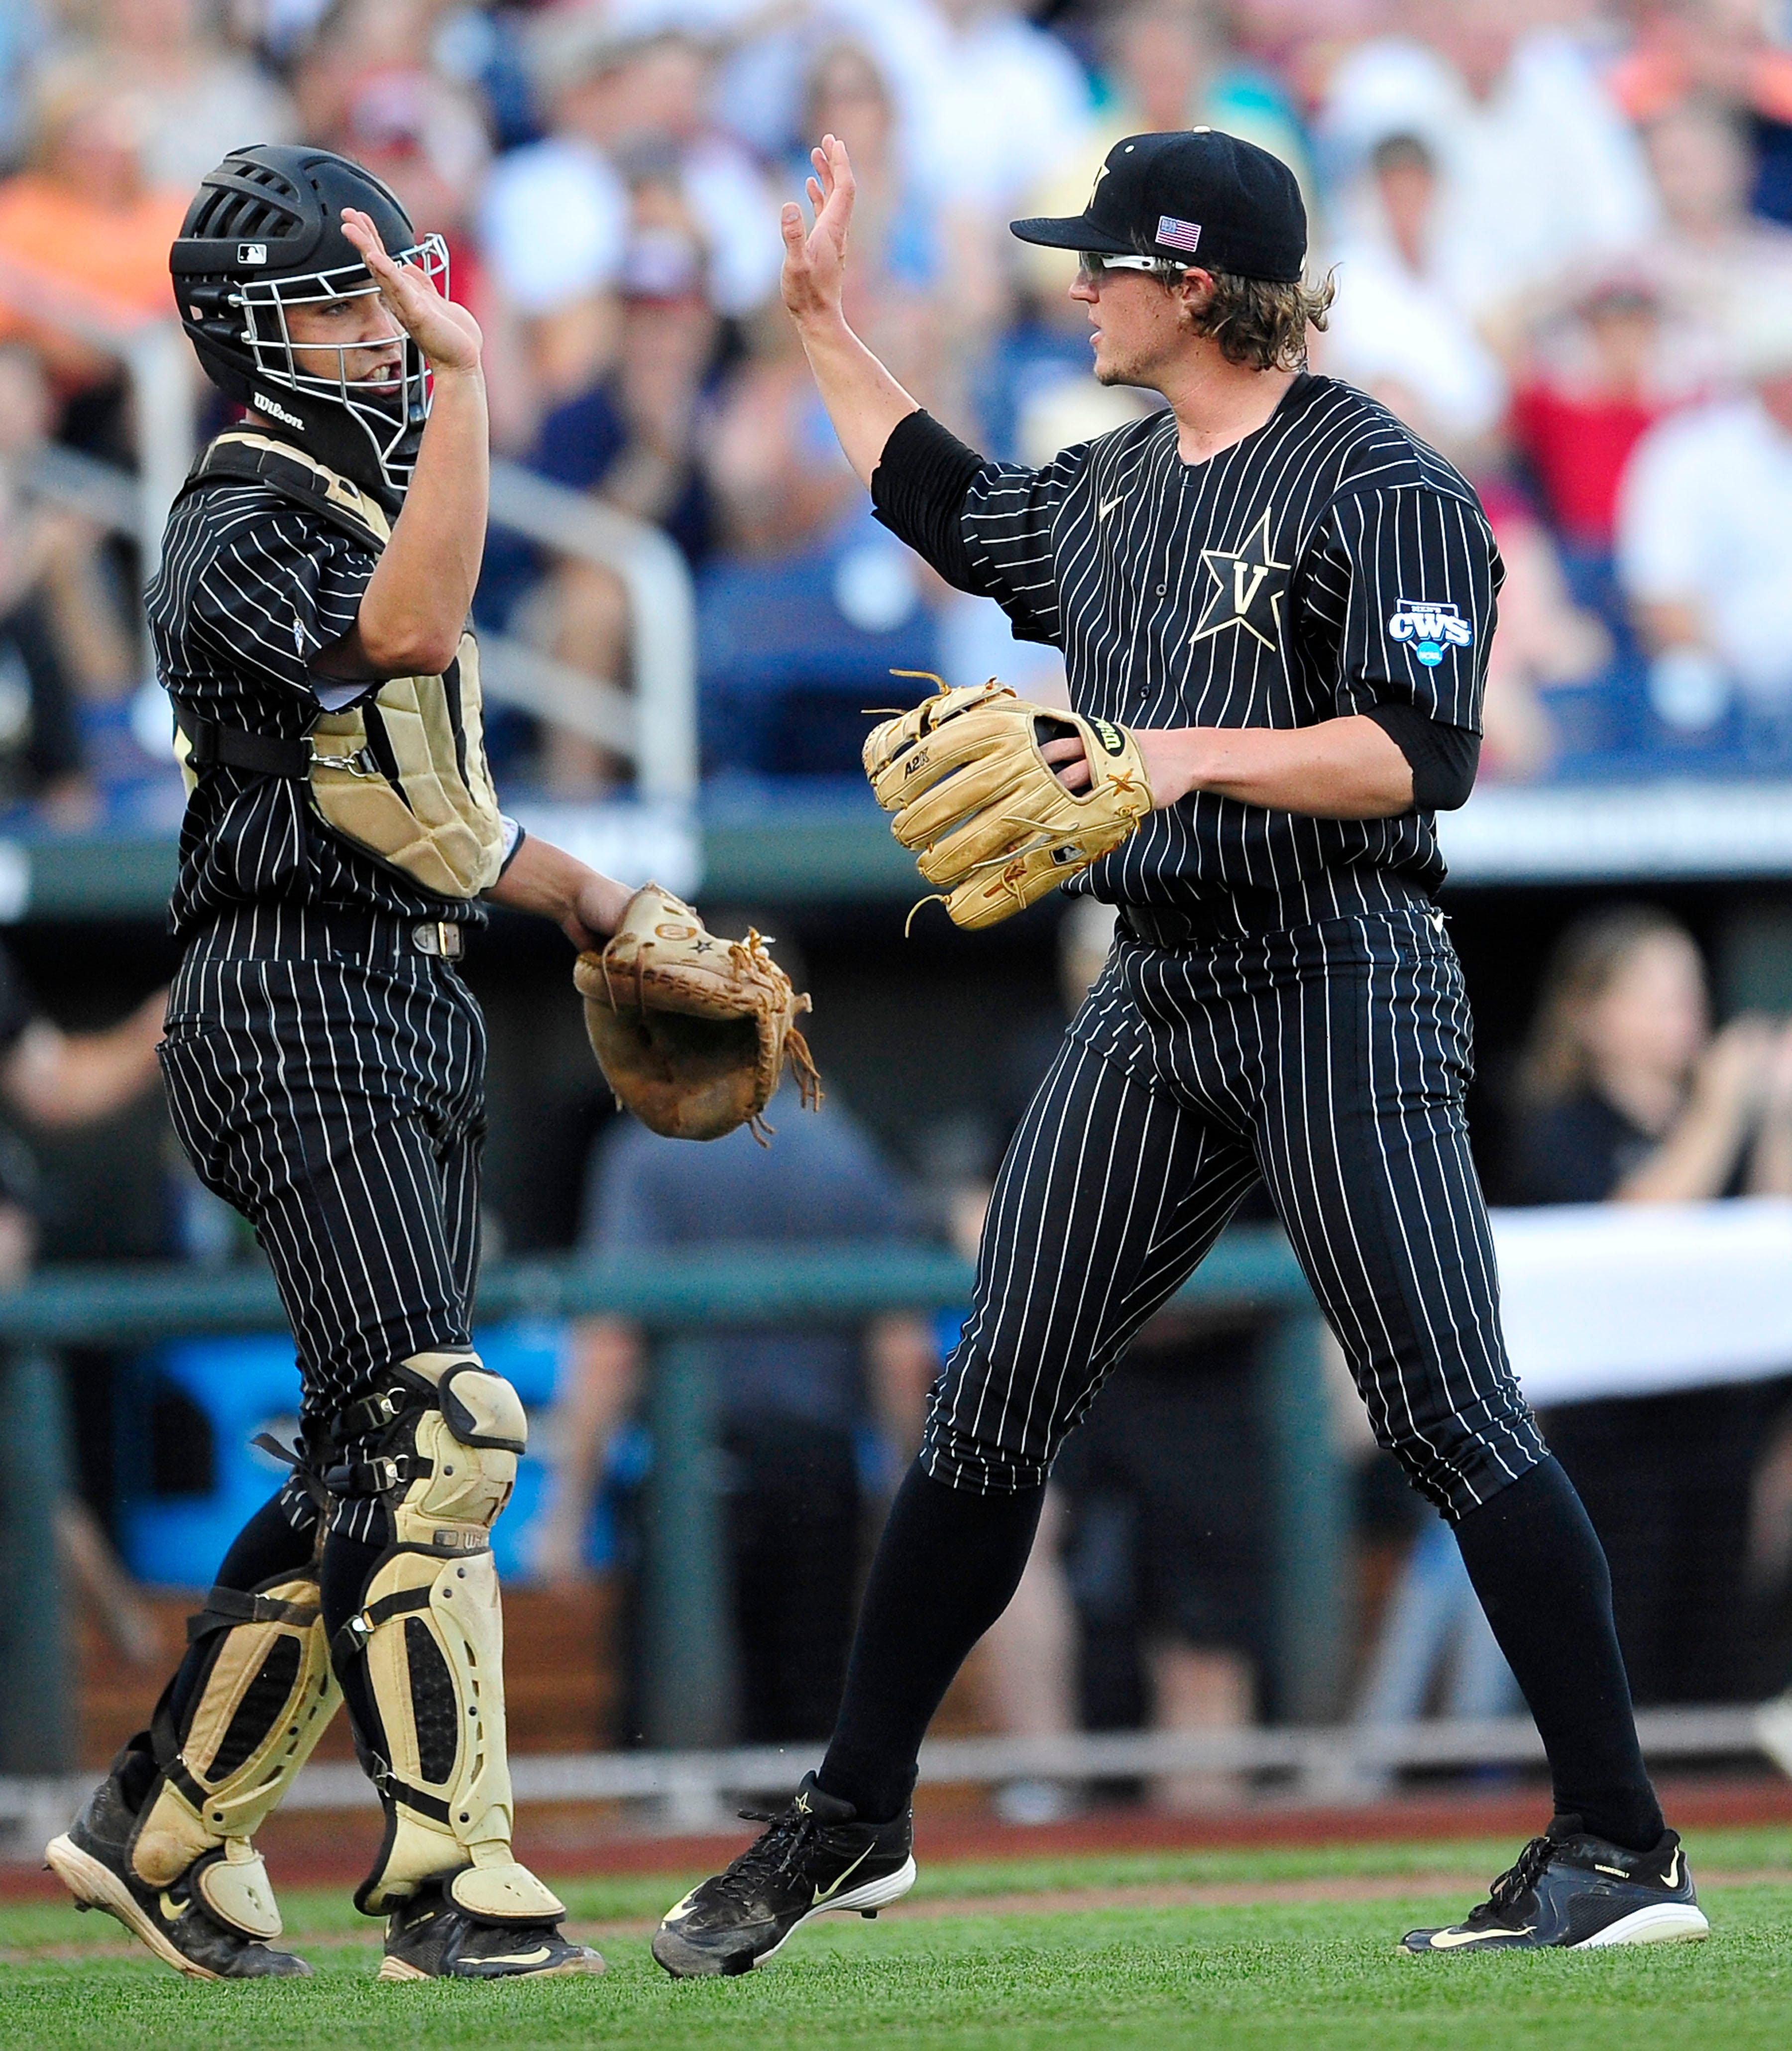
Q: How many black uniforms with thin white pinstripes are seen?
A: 2